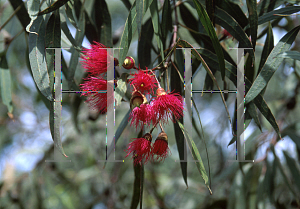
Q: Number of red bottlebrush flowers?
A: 7